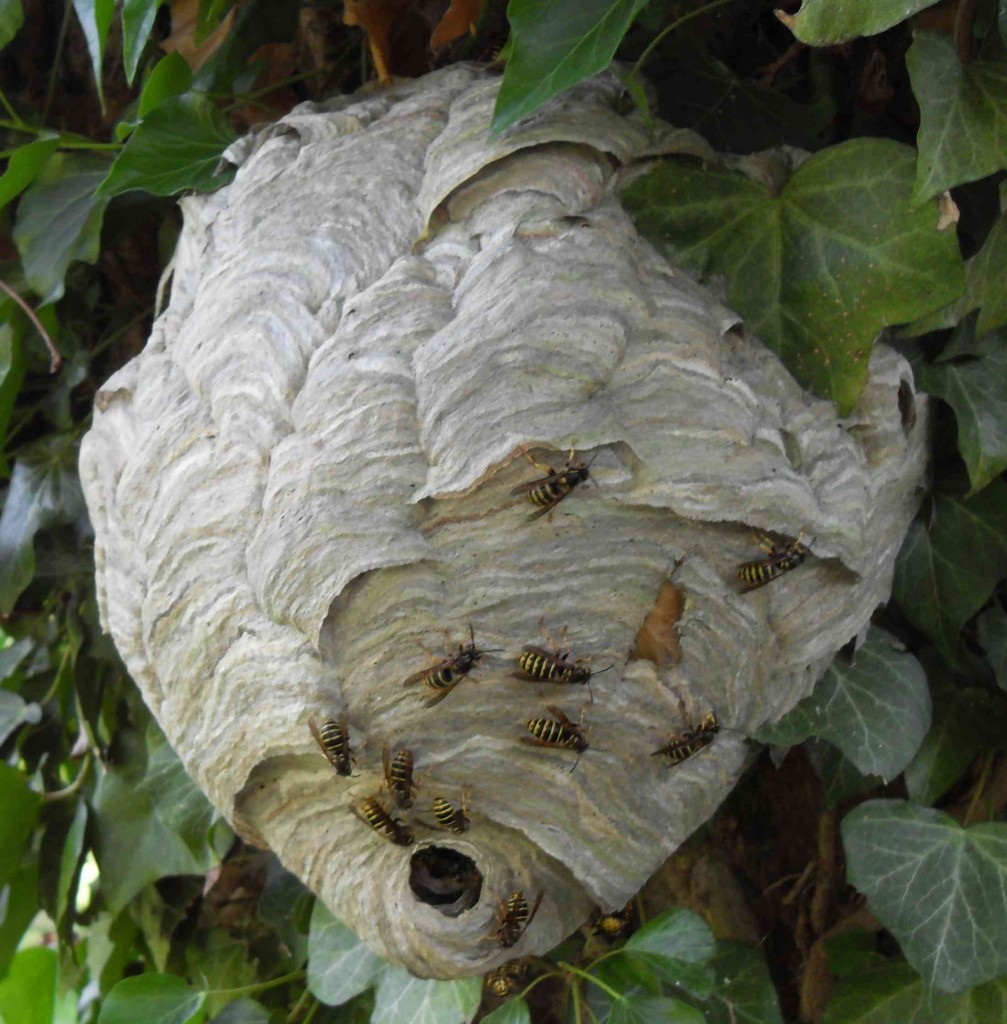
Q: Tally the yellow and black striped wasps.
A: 13